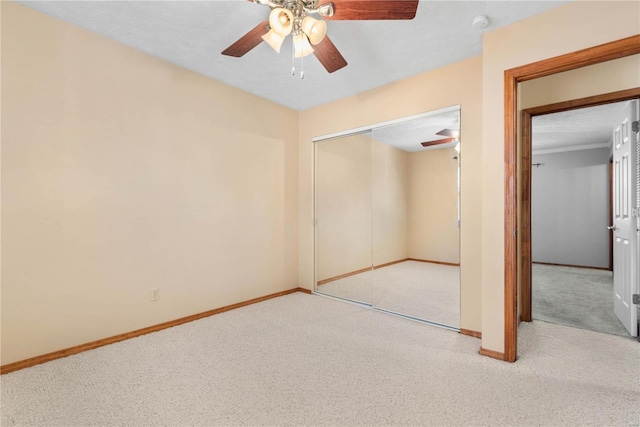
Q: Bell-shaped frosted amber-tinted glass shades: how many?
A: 4